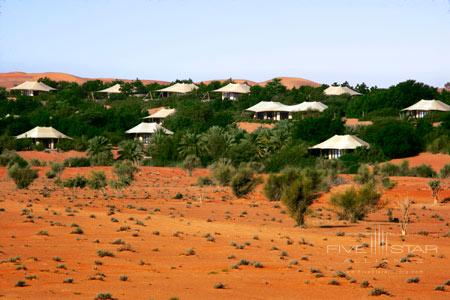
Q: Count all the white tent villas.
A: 12